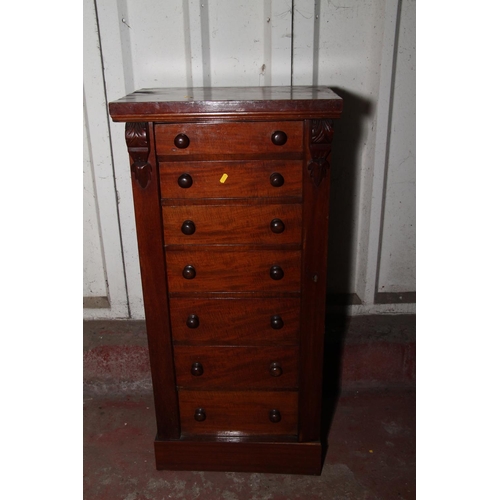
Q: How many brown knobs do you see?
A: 14